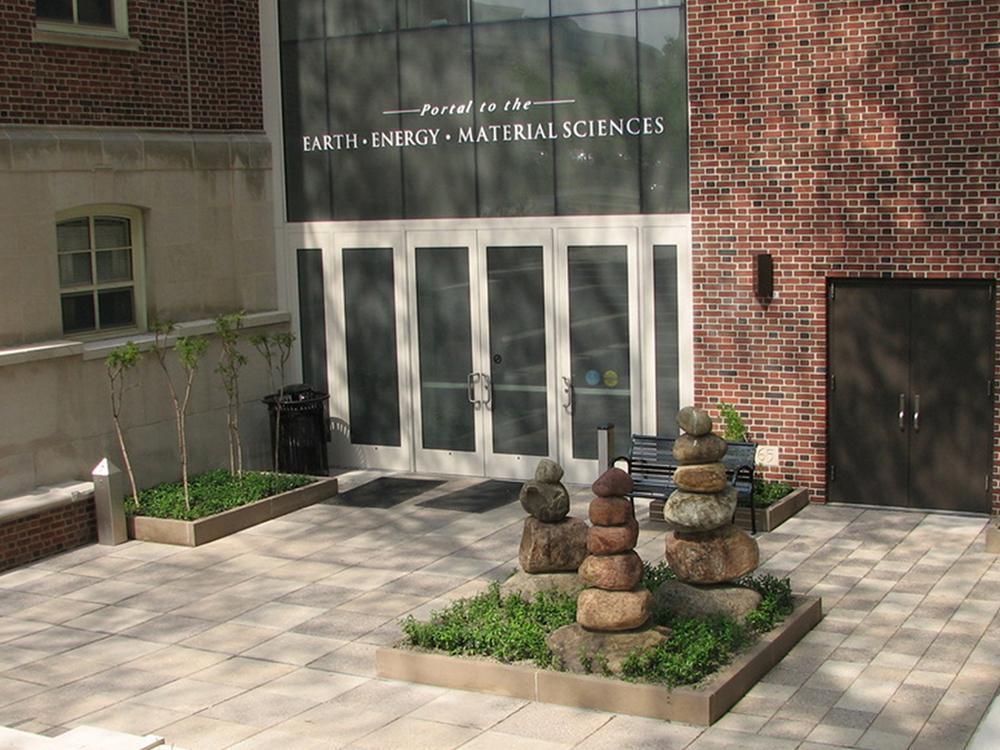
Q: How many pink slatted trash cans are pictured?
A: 0